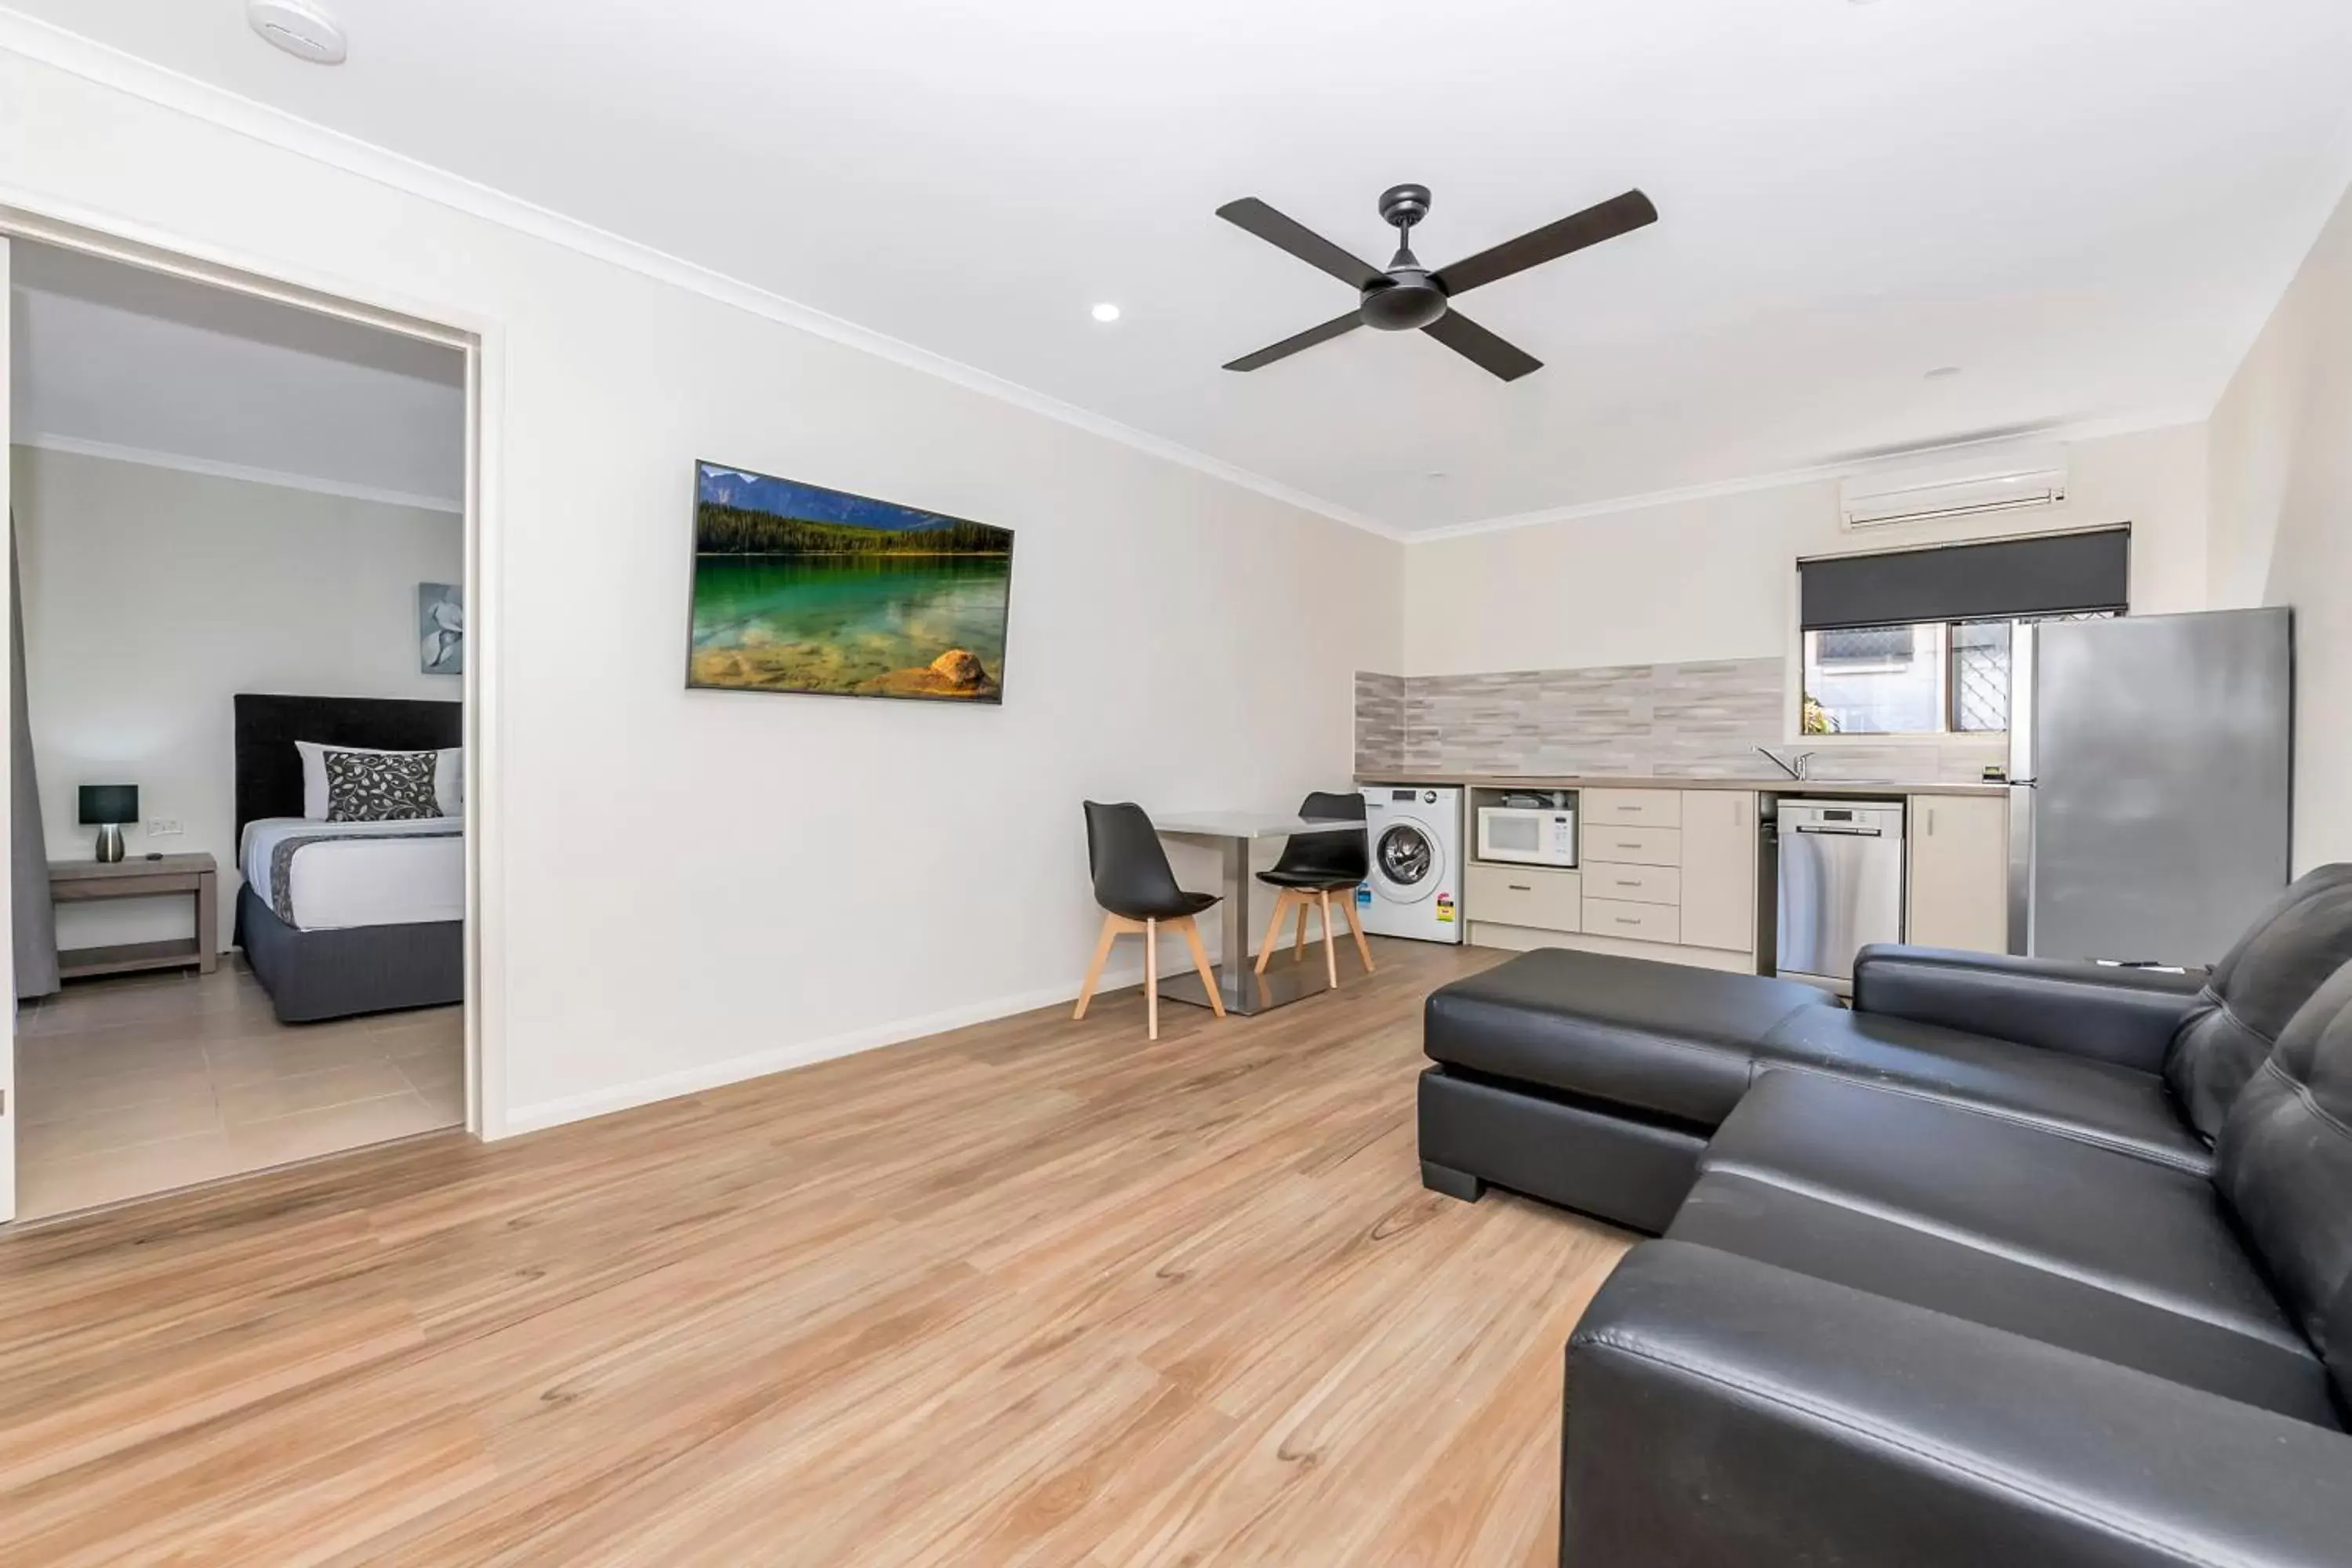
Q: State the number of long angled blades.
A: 4